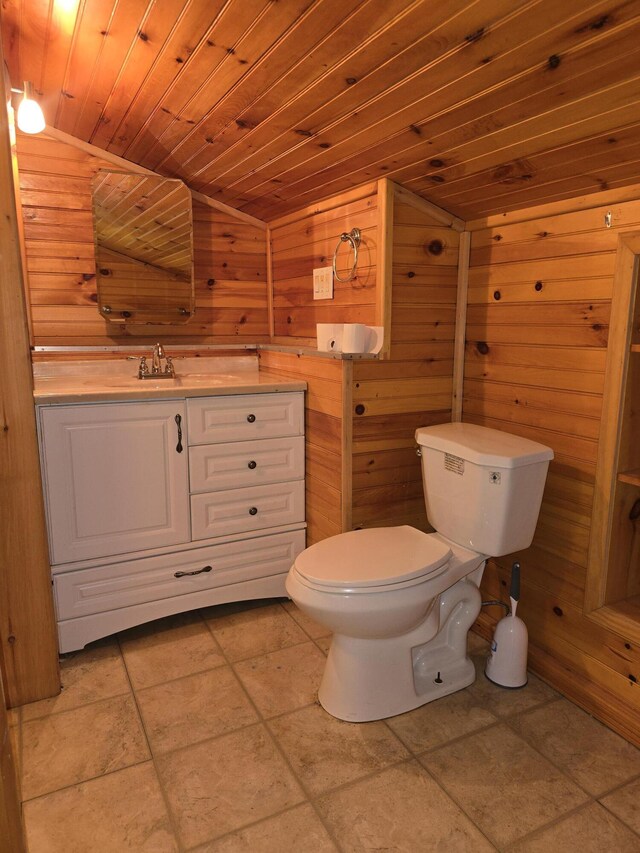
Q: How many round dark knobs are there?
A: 3